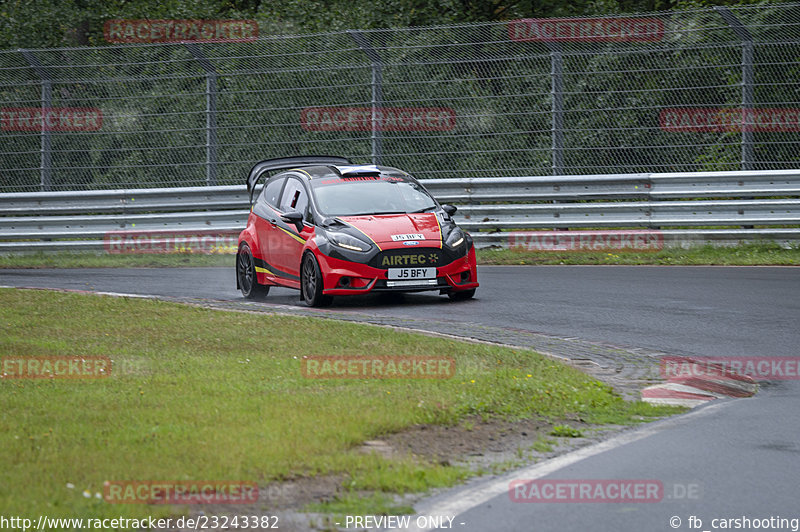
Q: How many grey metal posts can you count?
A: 5